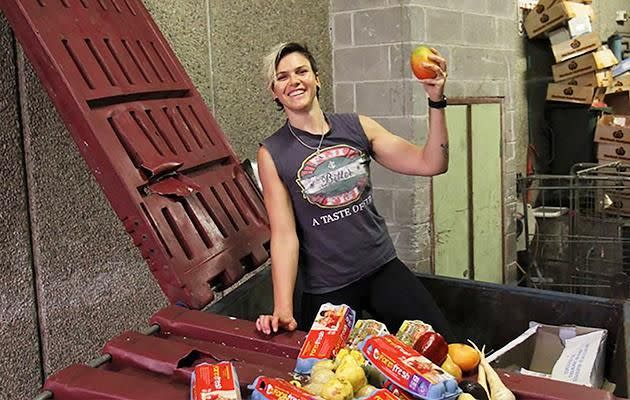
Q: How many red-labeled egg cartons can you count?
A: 5